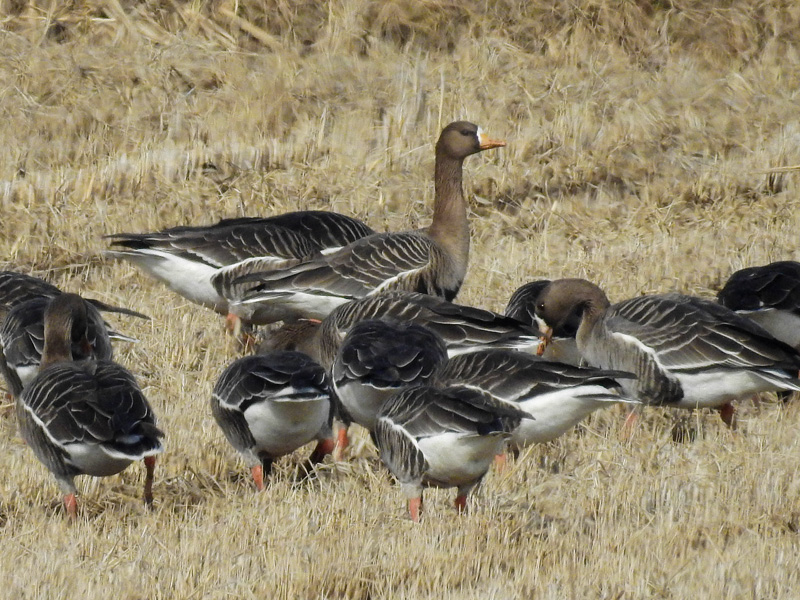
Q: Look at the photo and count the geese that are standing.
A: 13